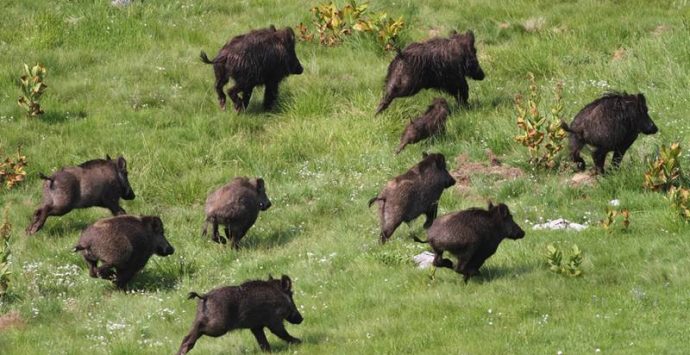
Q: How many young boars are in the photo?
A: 1